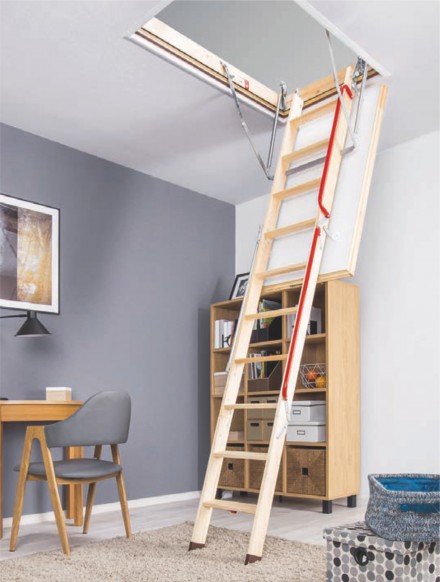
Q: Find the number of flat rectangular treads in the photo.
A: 10